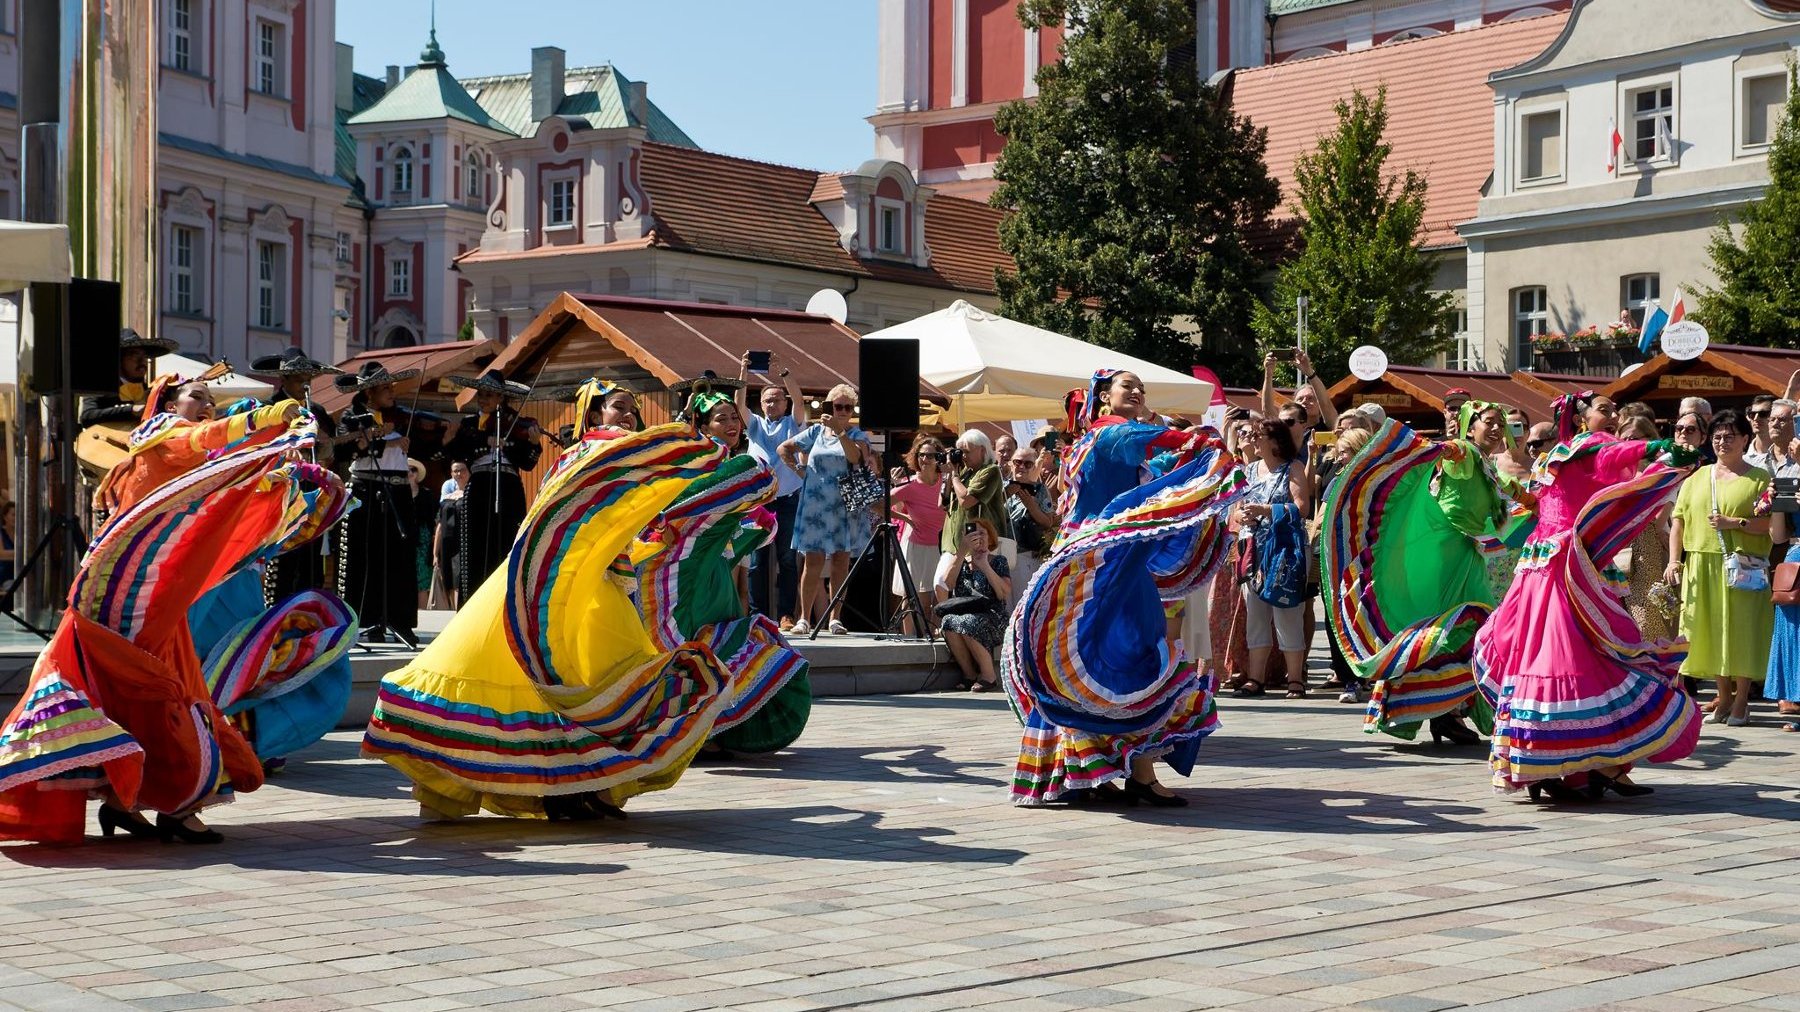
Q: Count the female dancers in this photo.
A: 7